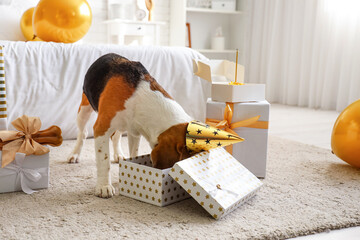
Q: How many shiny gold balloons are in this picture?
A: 3